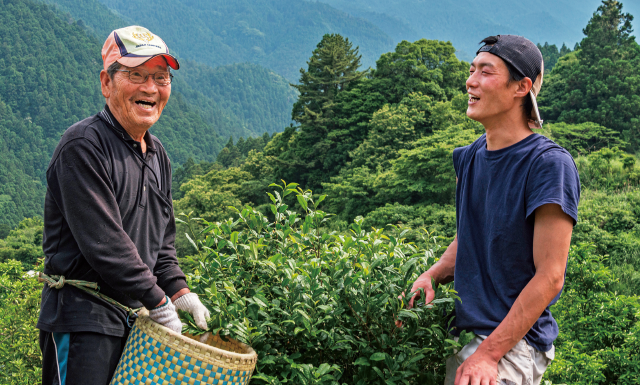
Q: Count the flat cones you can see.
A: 0